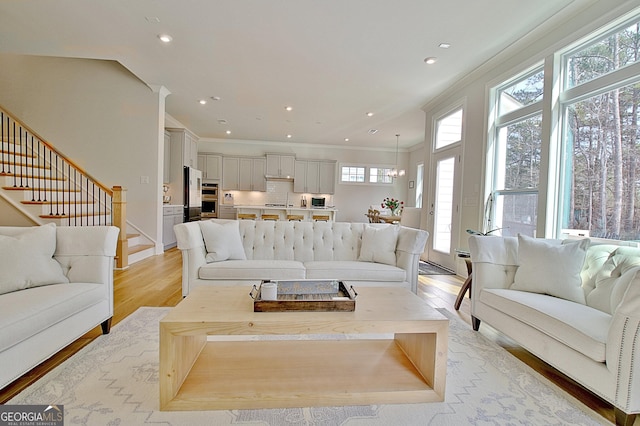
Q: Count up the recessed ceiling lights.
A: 8